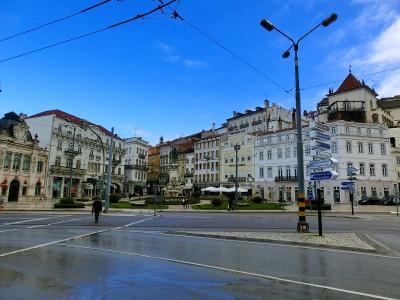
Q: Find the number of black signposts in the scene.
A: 2